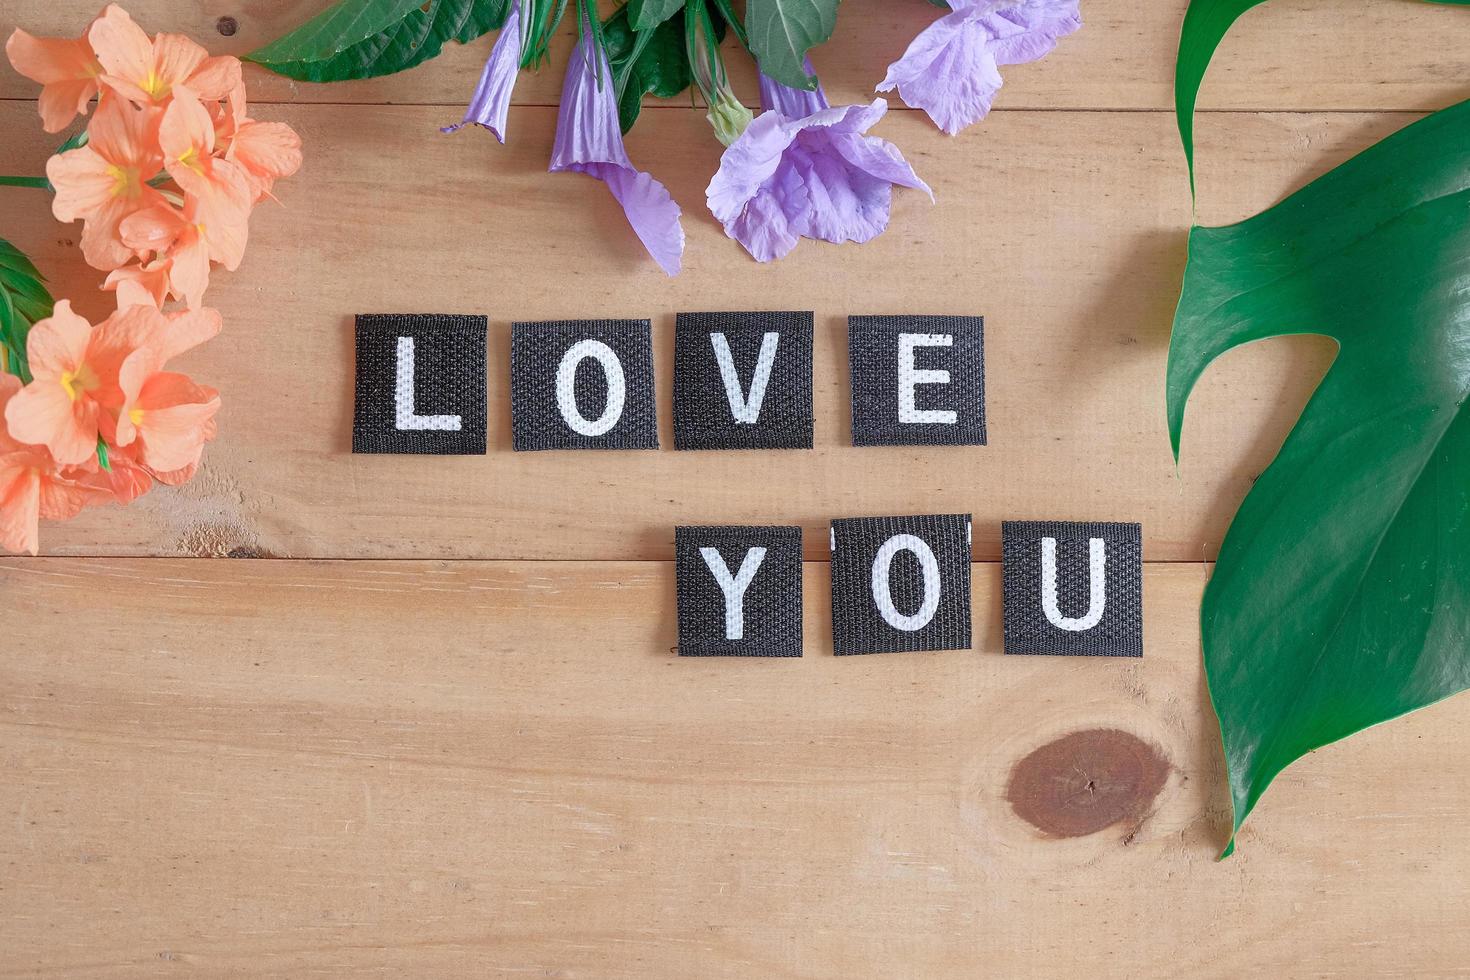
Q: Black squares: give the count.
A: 7